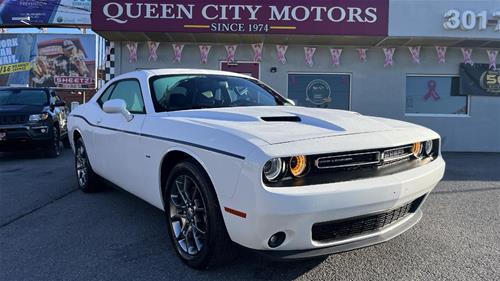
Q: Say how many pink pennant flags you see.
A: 15